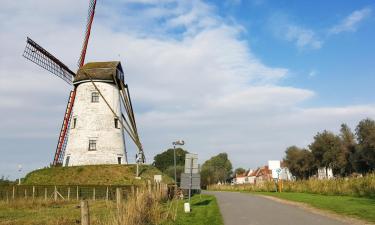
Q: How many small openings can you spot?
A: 6